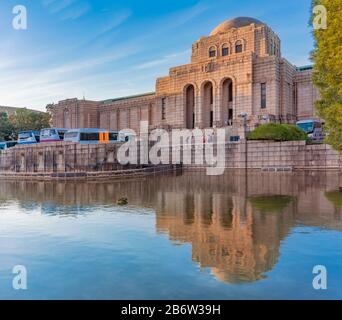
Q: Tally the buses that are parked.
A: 5